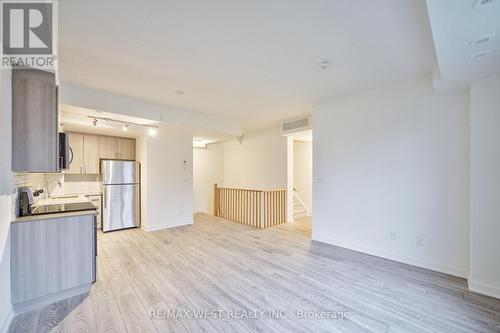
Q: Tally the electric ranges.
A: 1